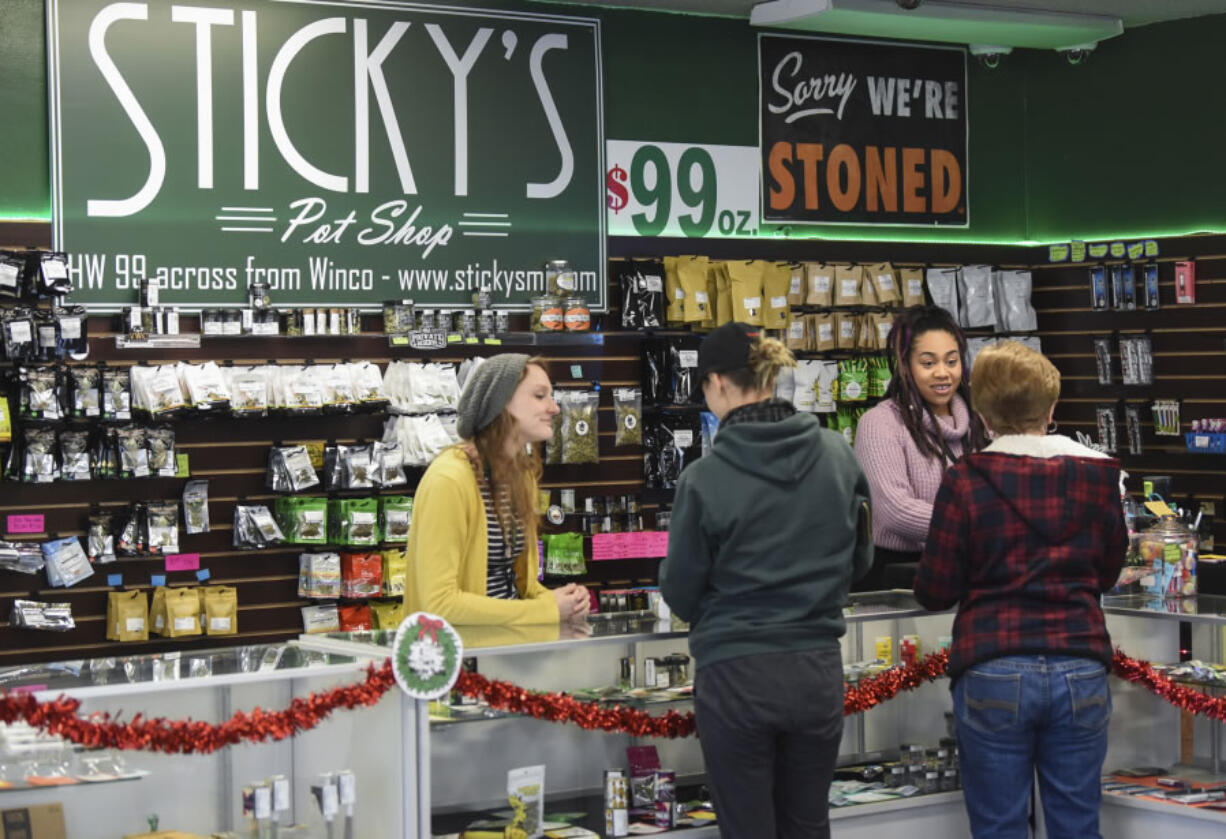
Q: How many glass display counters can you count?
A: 3